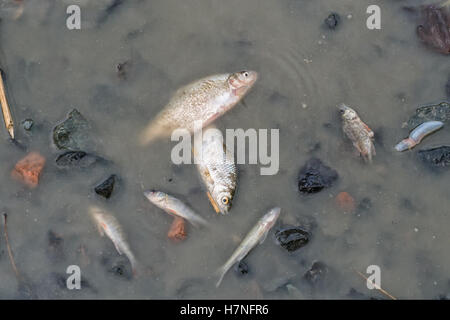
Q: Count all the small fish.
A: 5